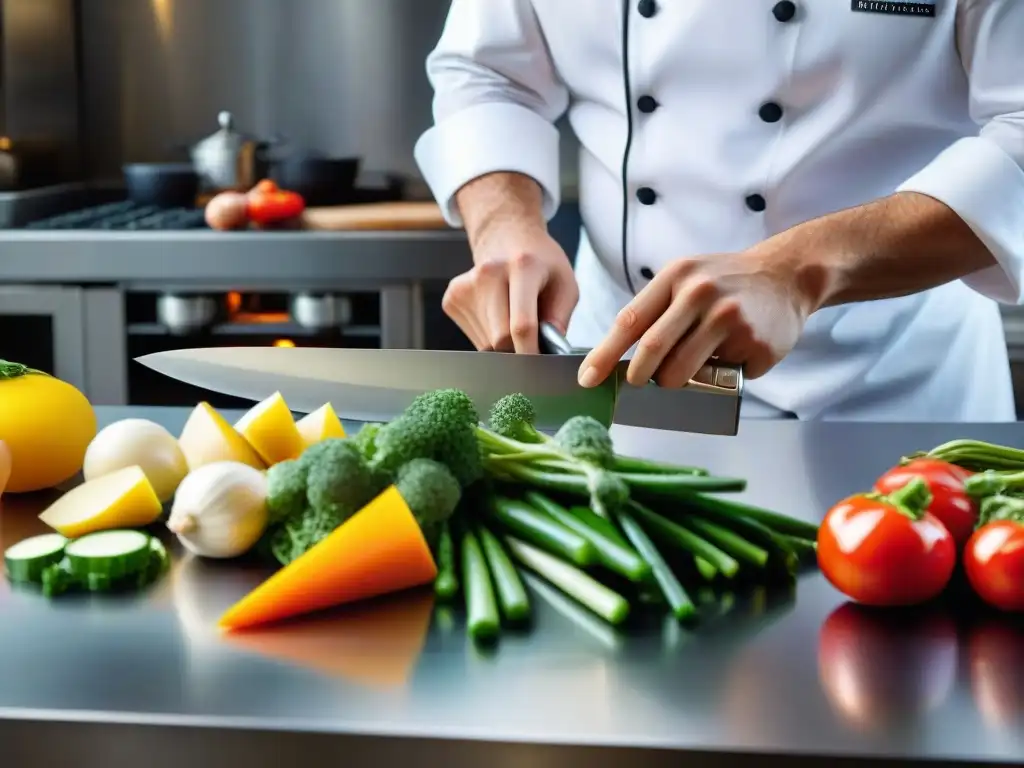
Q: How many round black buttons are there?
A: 7